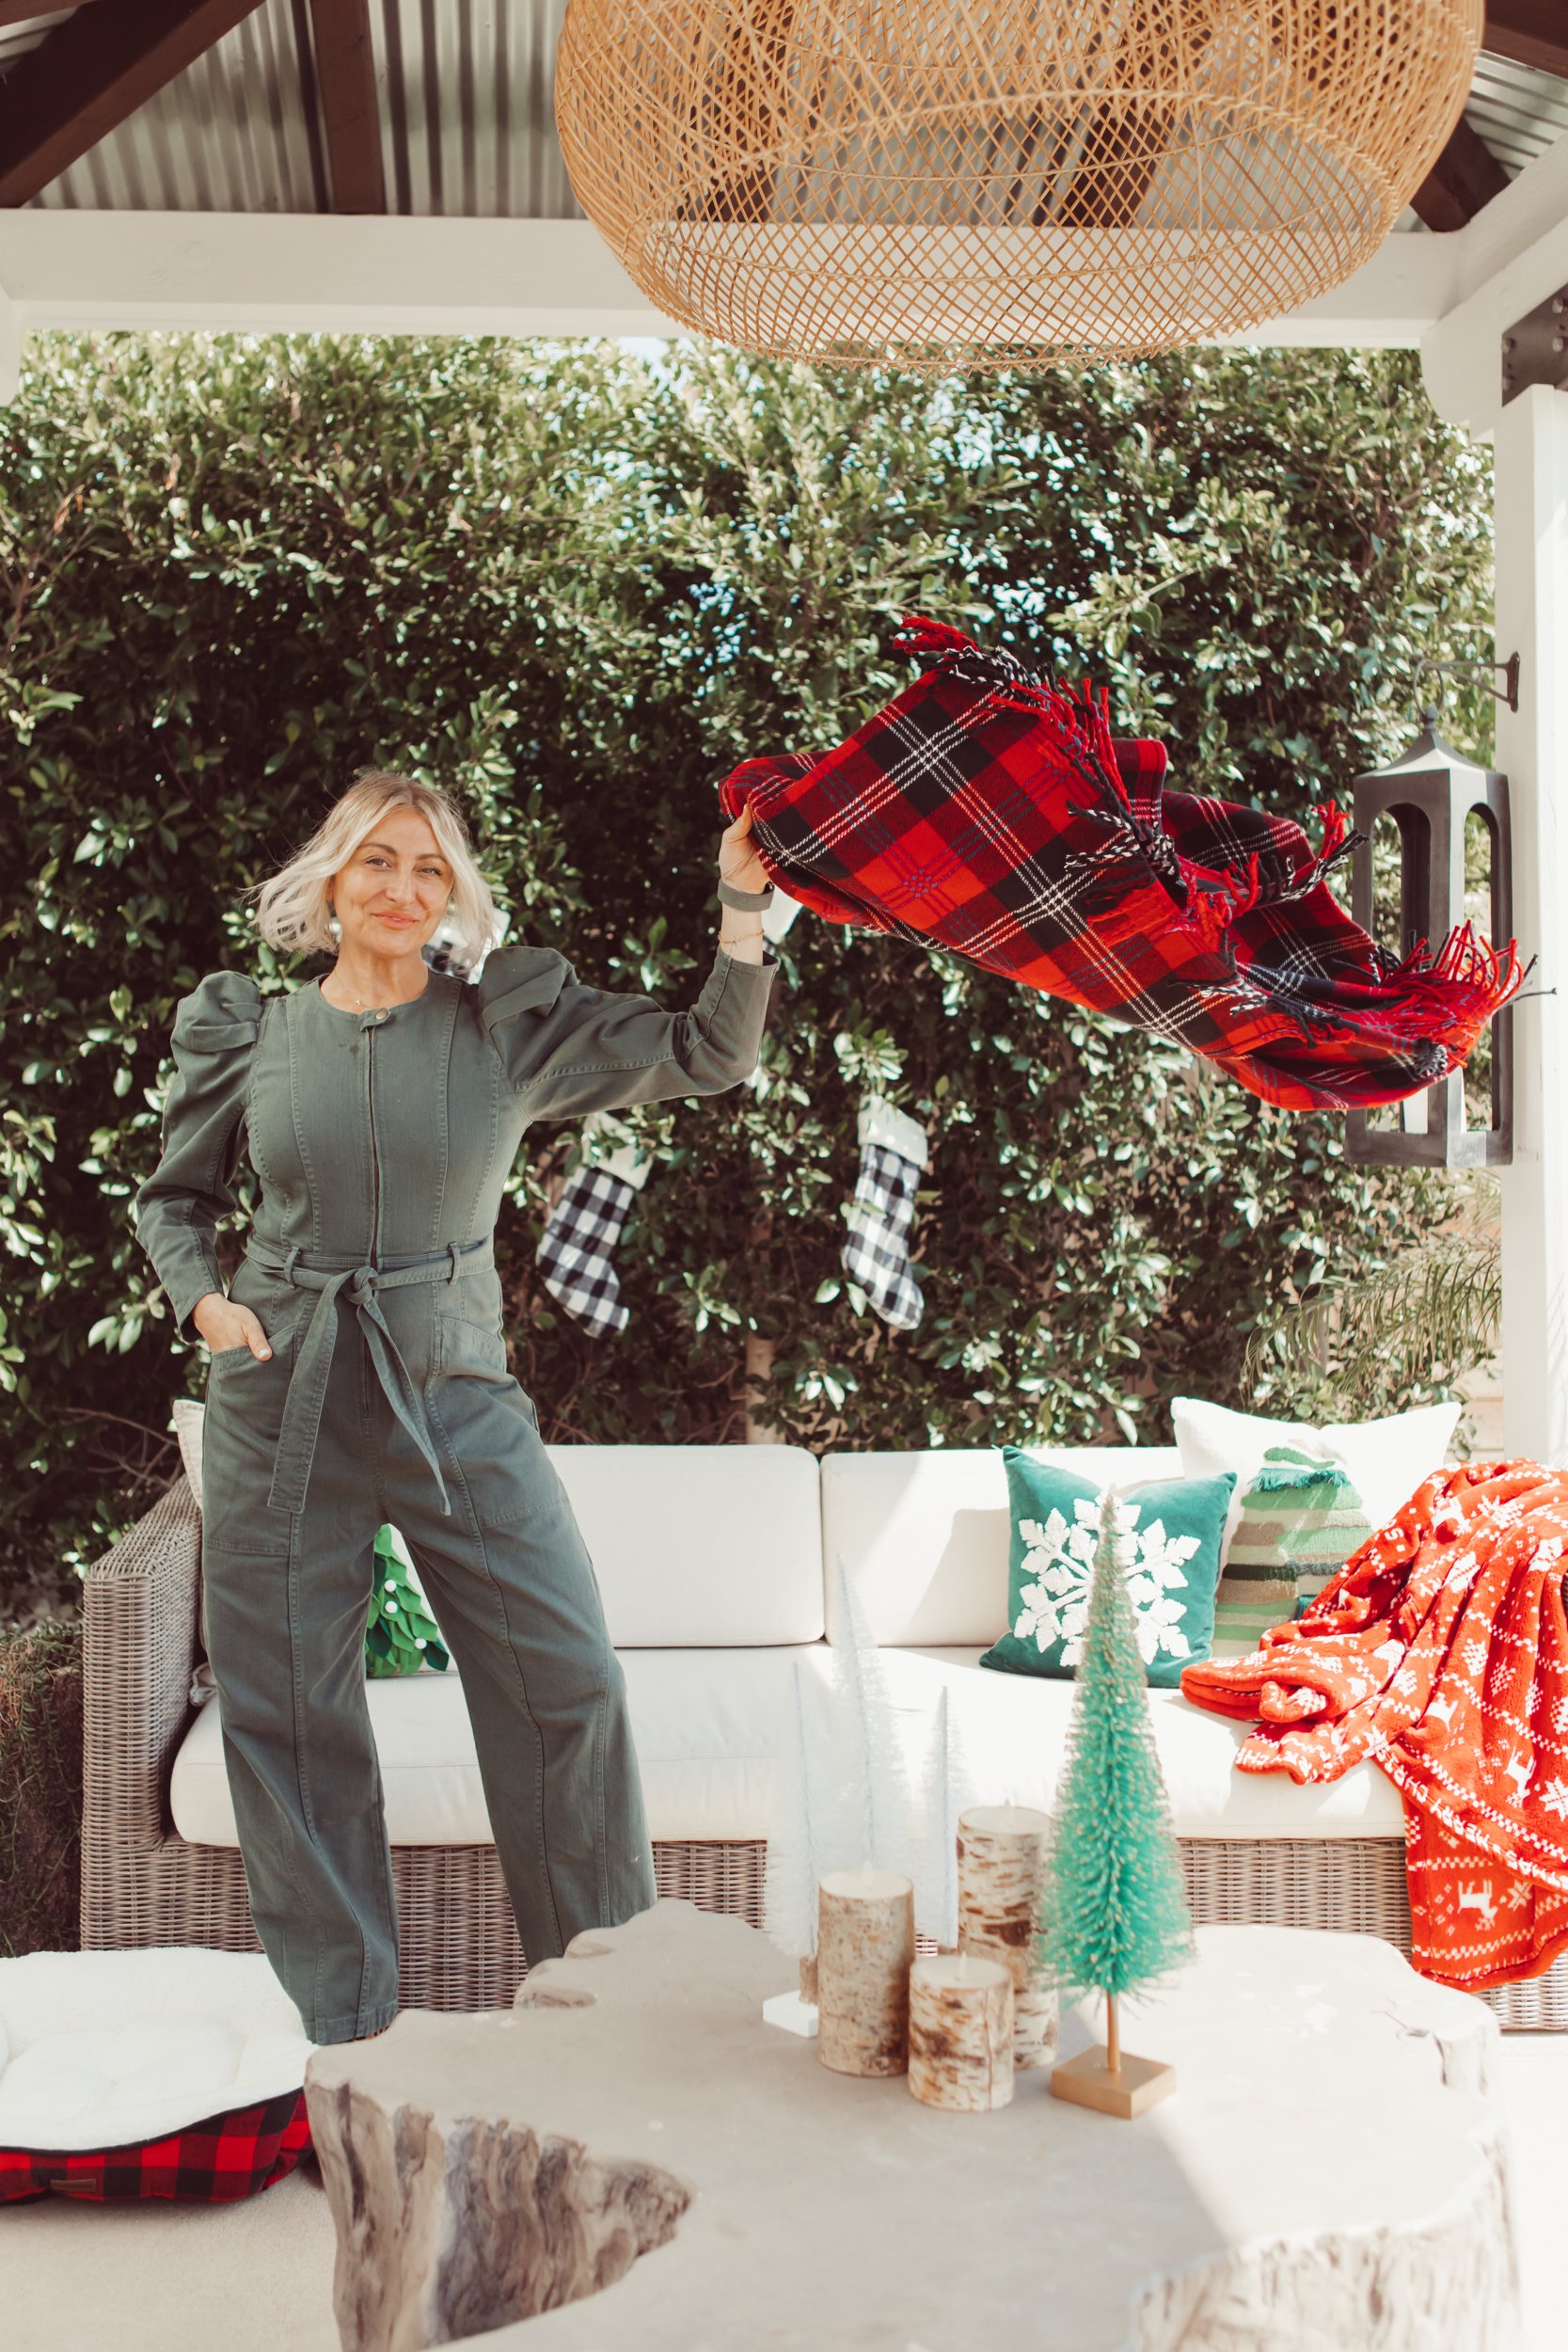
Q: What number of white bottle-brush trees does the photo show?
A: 3